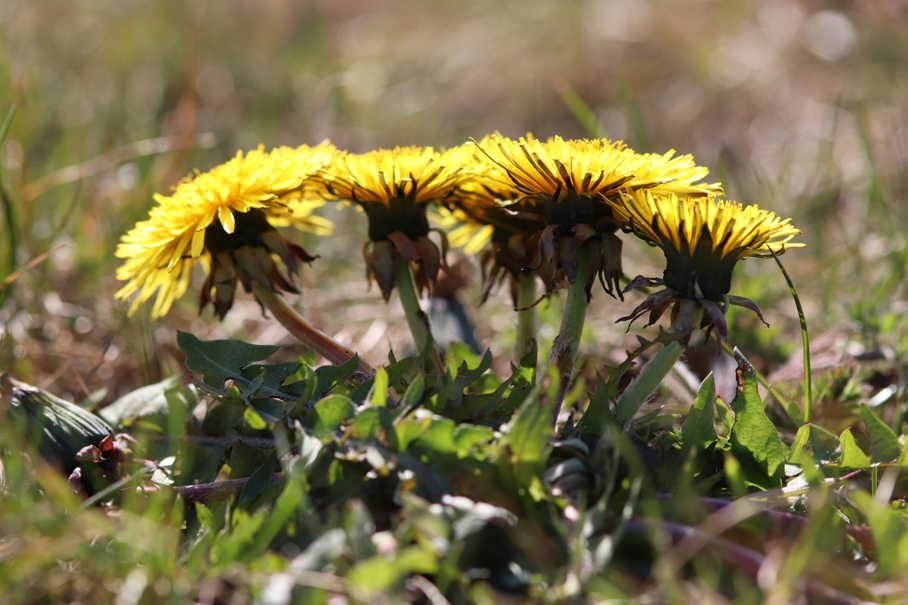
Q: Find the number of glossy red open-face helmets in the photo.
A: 0